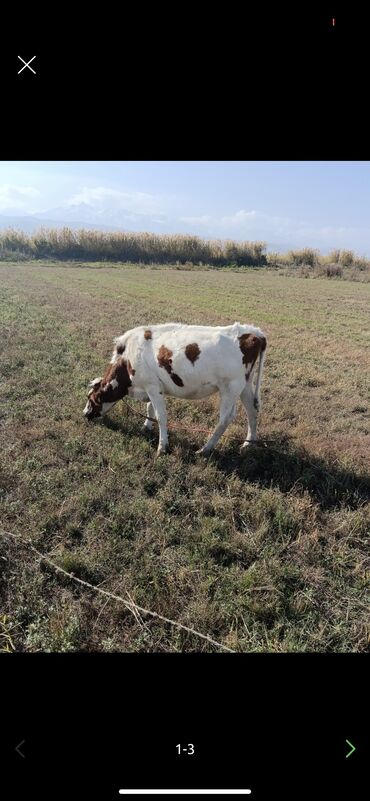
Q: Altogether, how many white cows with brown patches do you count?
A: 1